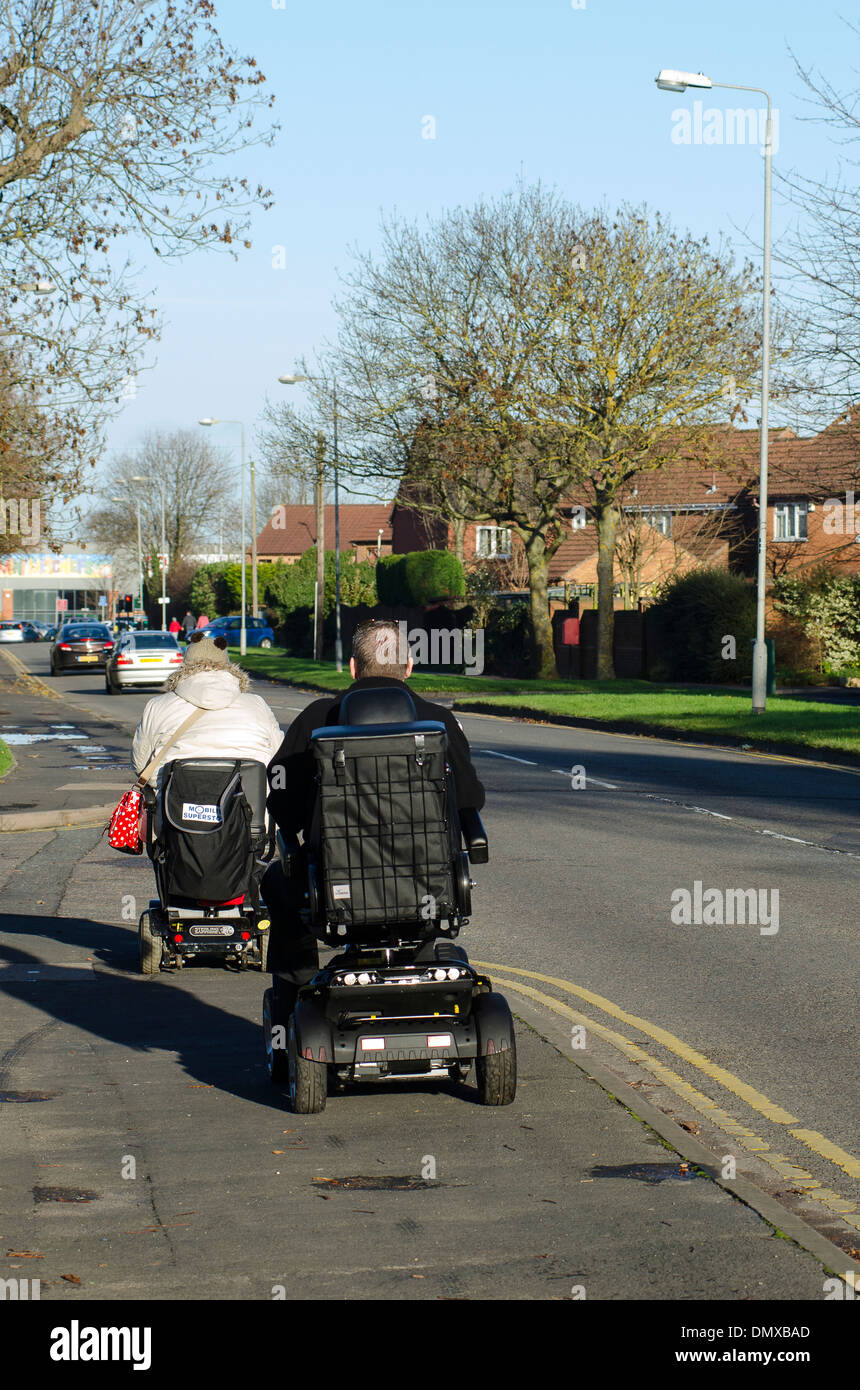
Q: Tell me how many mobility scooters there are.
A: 2